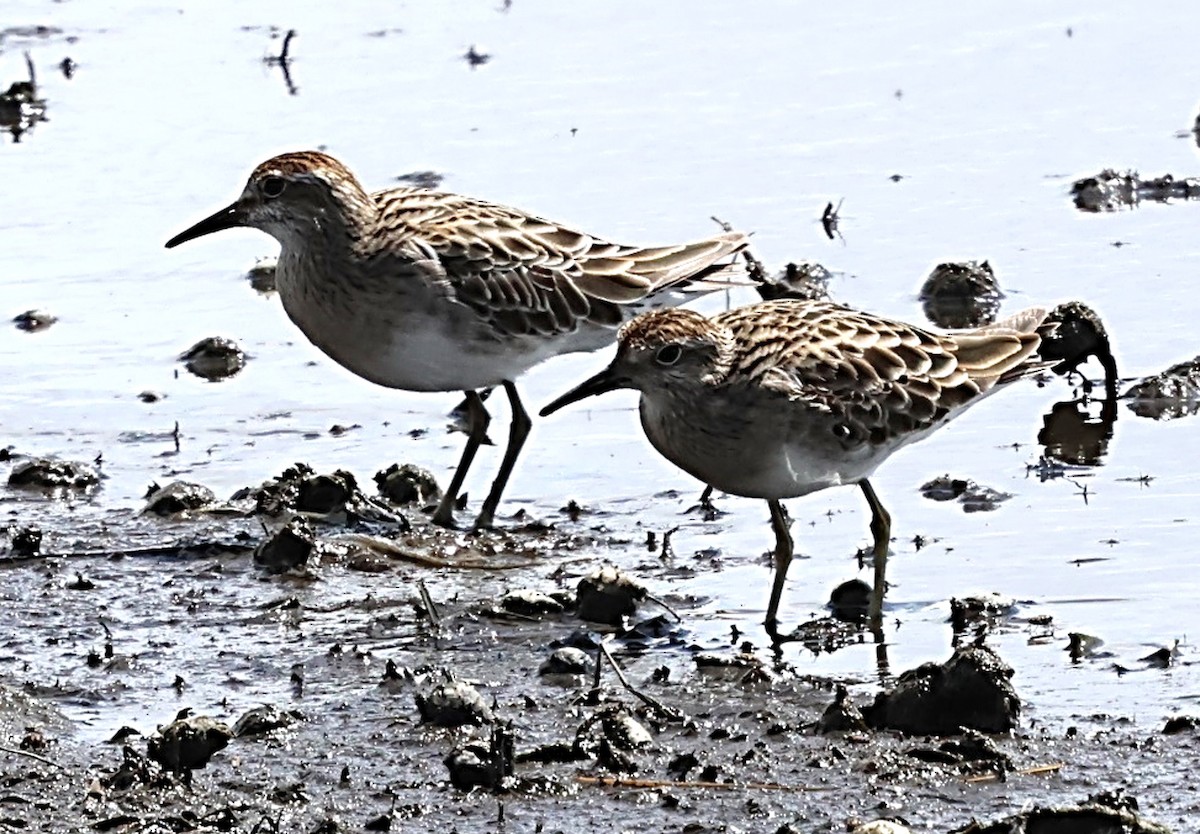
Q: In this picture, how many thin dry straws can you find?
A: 2